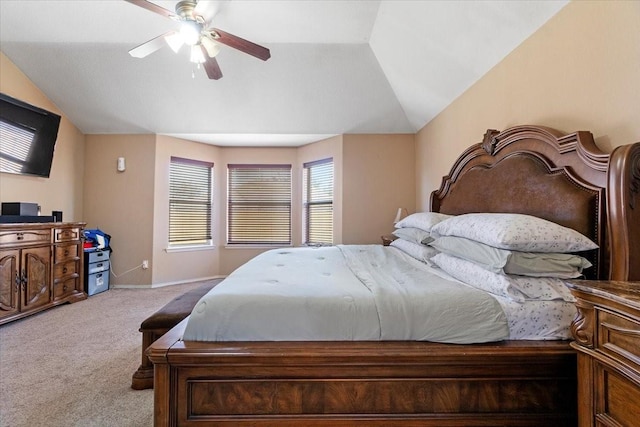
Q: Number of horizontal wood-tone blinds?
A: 3